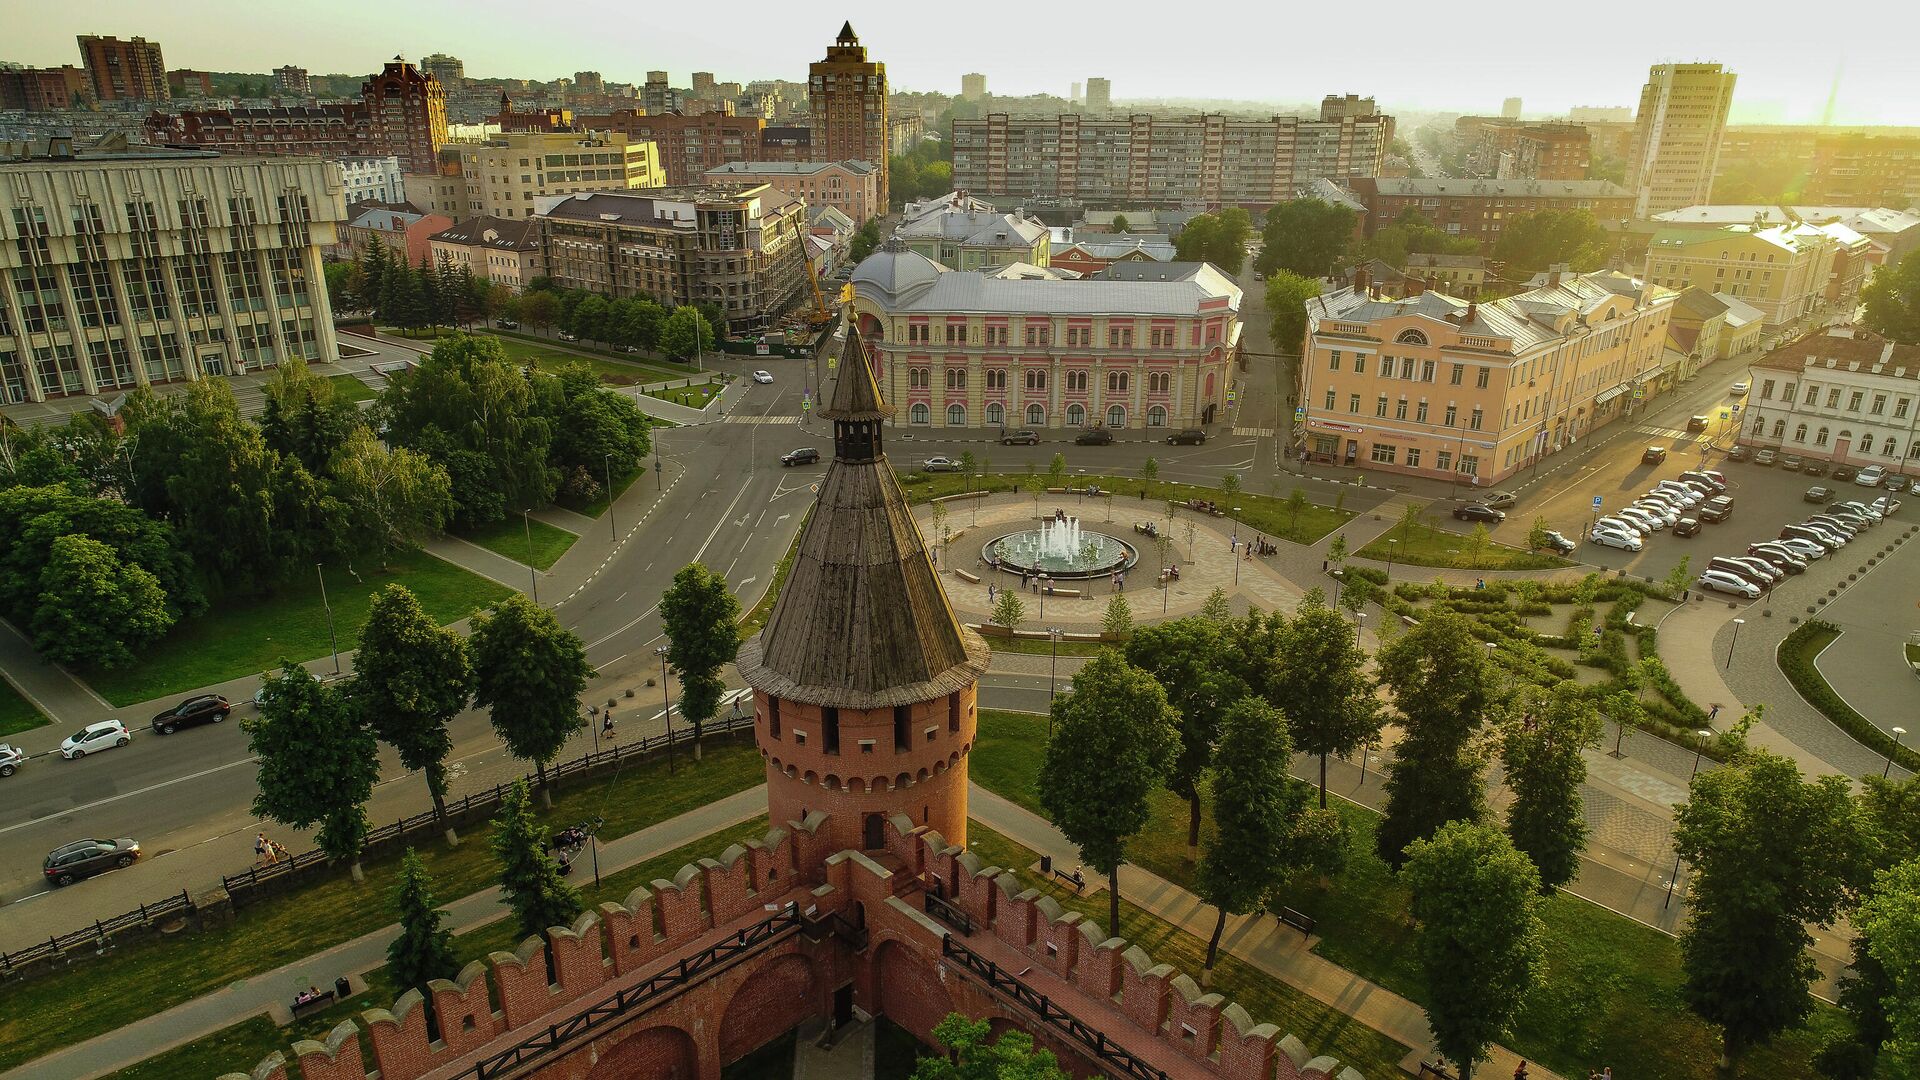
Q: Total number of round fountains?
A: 1